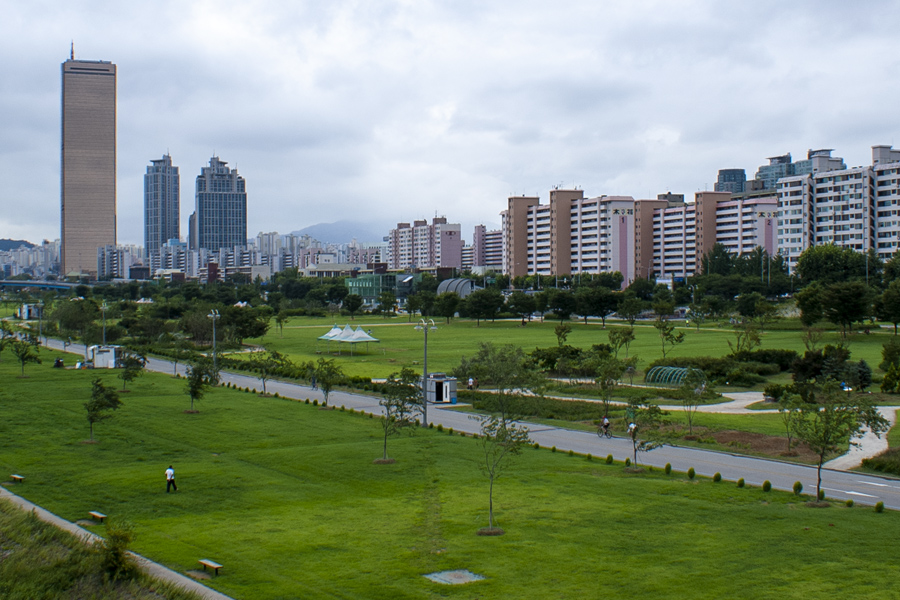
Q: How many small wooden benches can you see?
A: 3